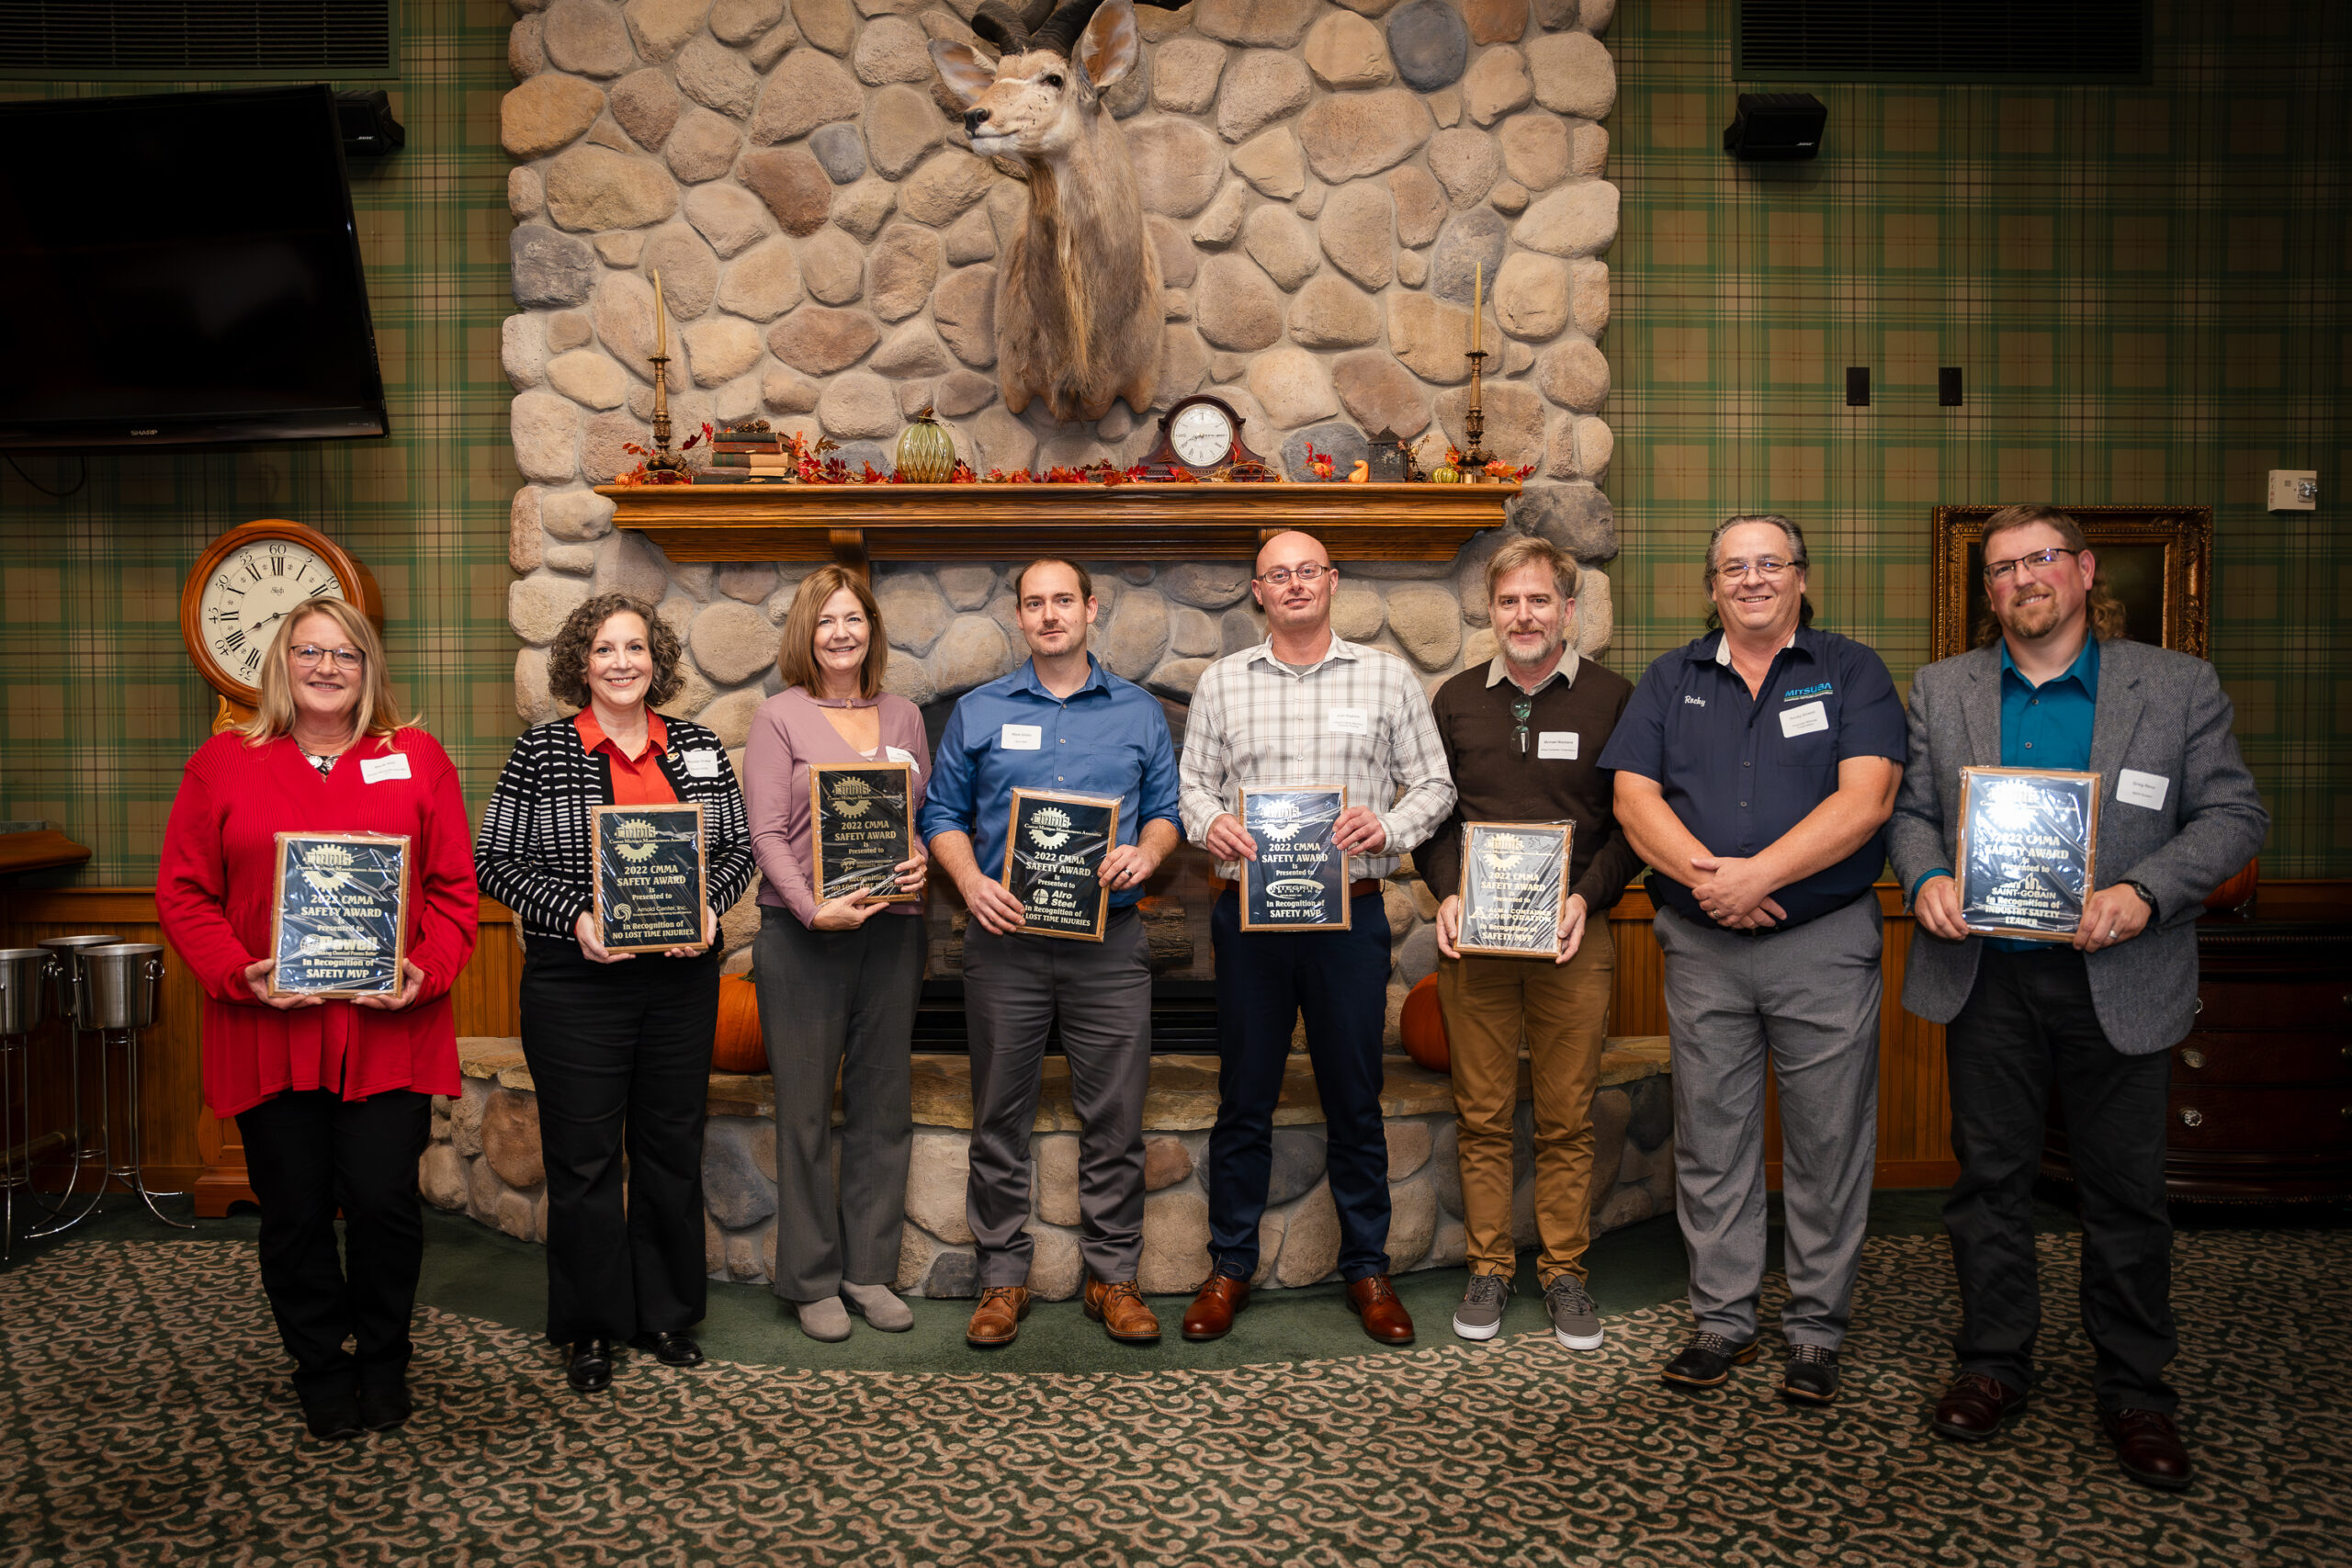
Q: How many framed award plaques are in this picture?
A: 7